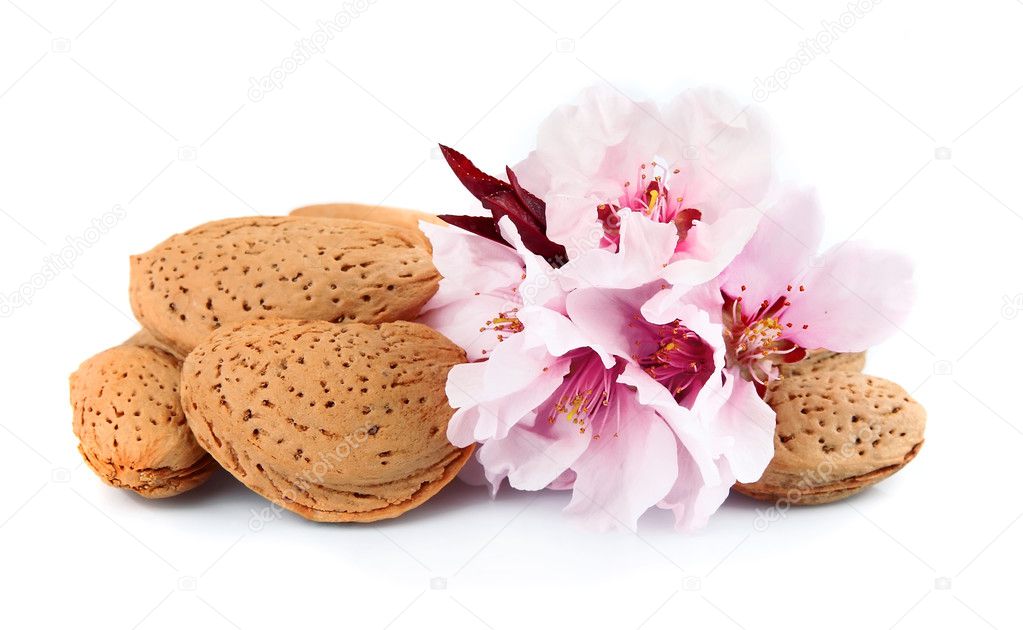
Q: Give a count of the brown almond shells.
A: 6